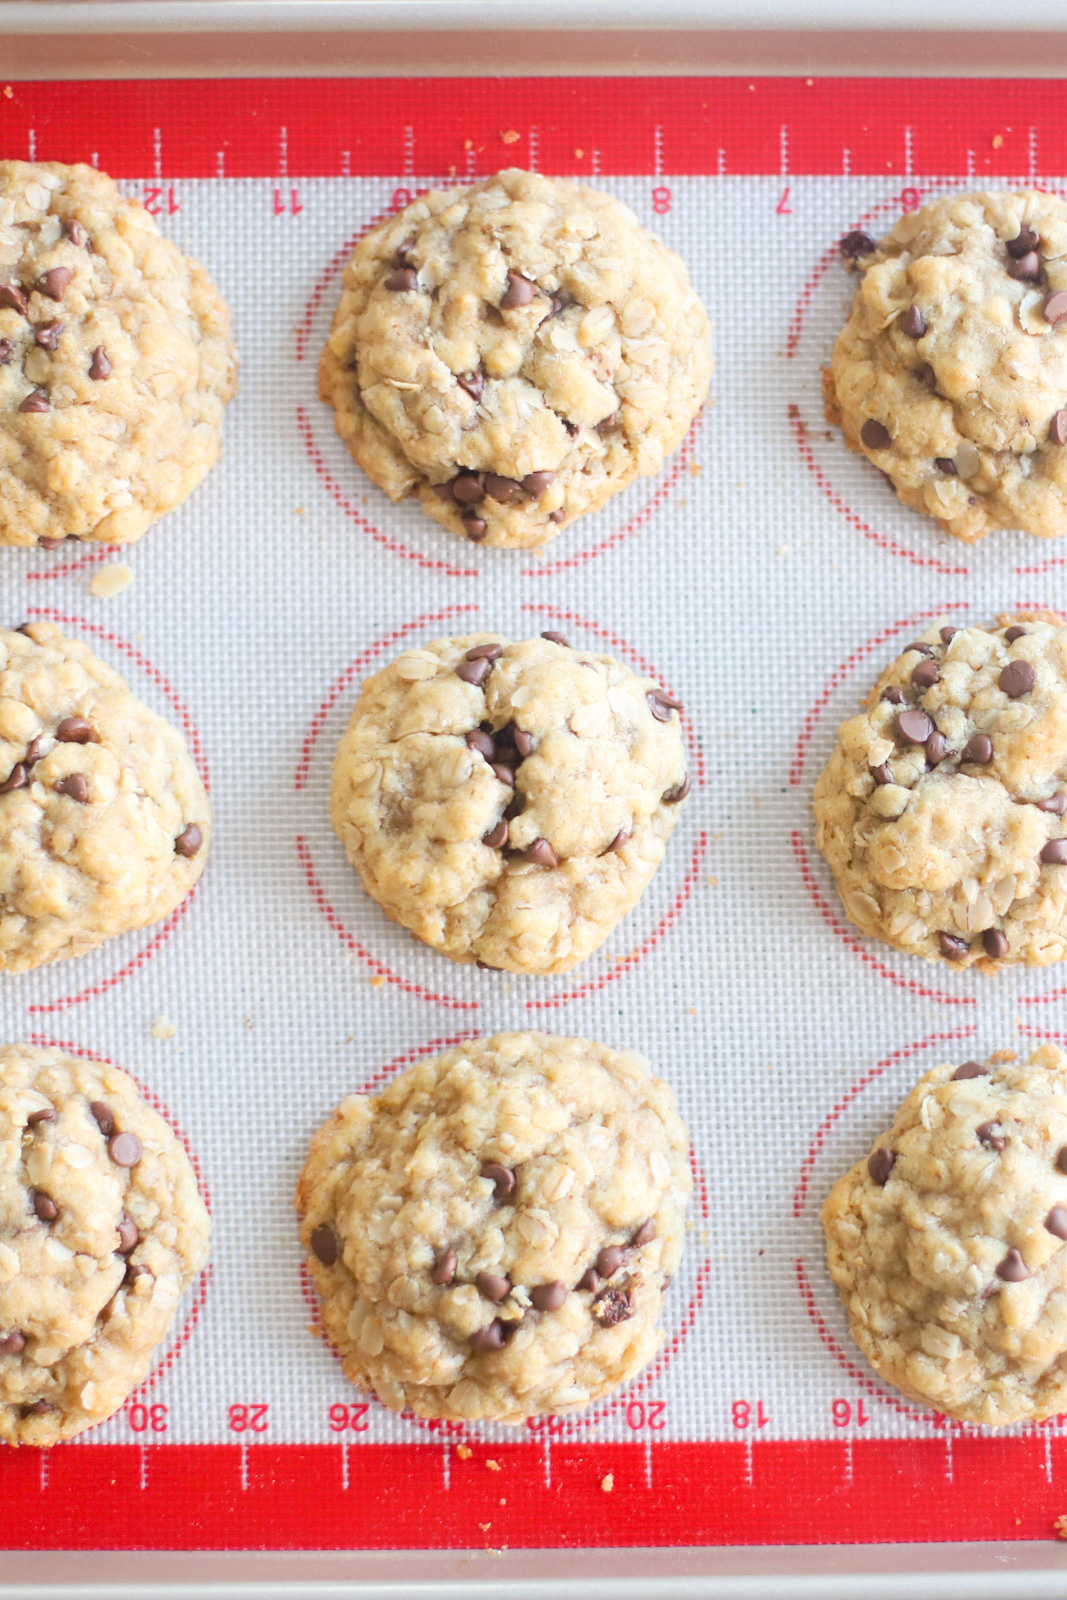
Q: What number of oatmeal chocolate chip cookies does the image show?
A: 9